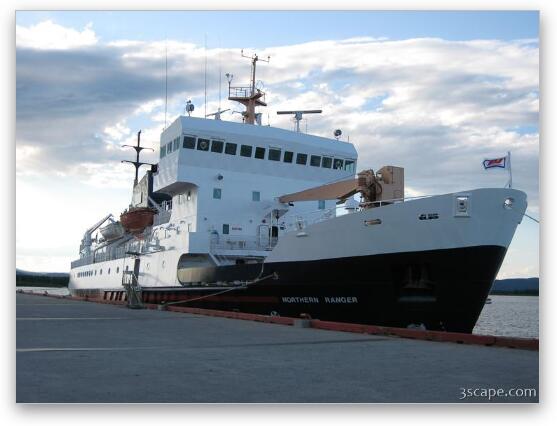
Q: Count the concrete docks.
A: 1